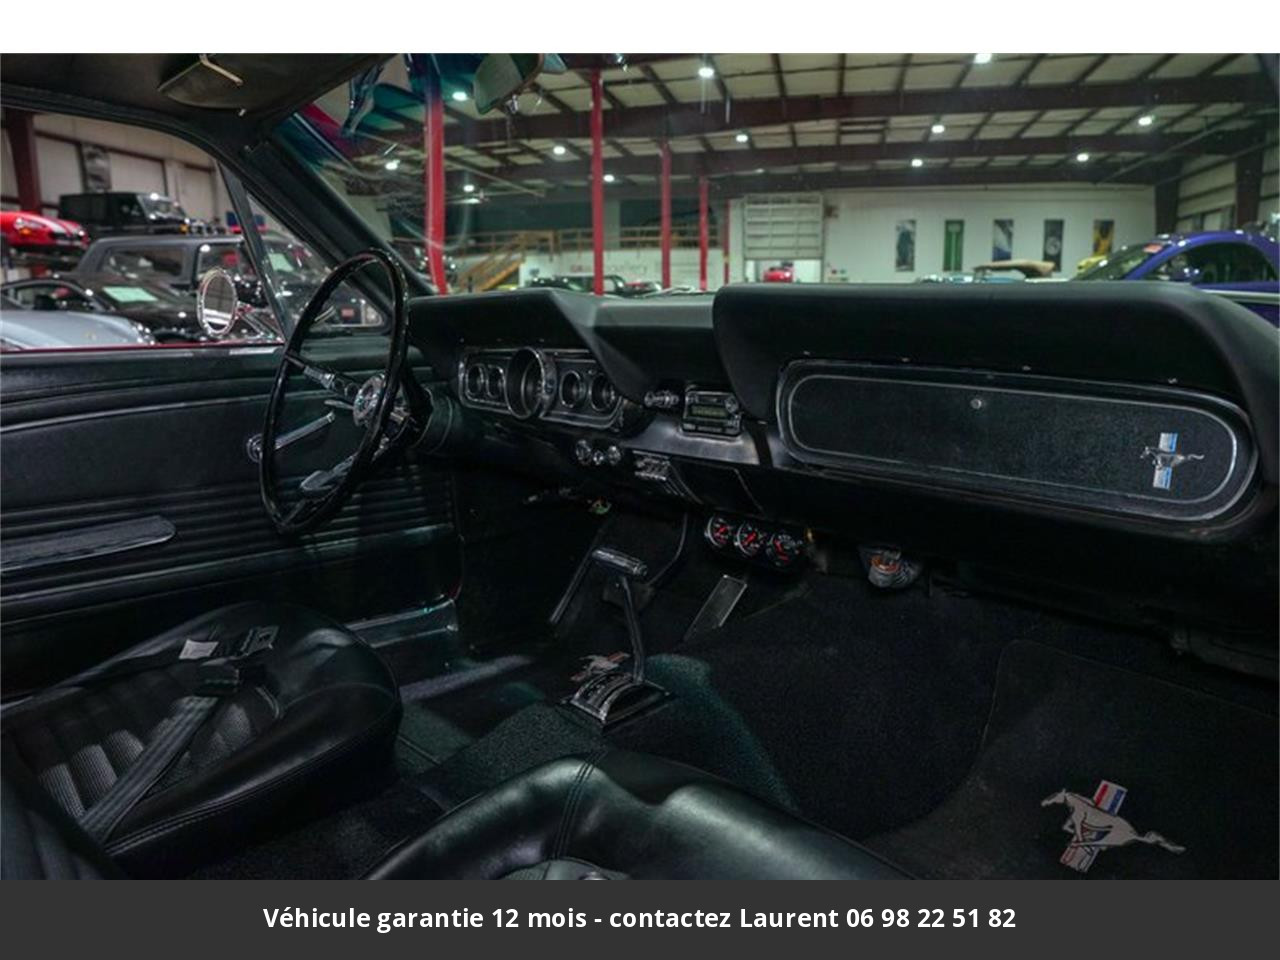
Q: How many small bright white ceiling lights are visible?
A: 12